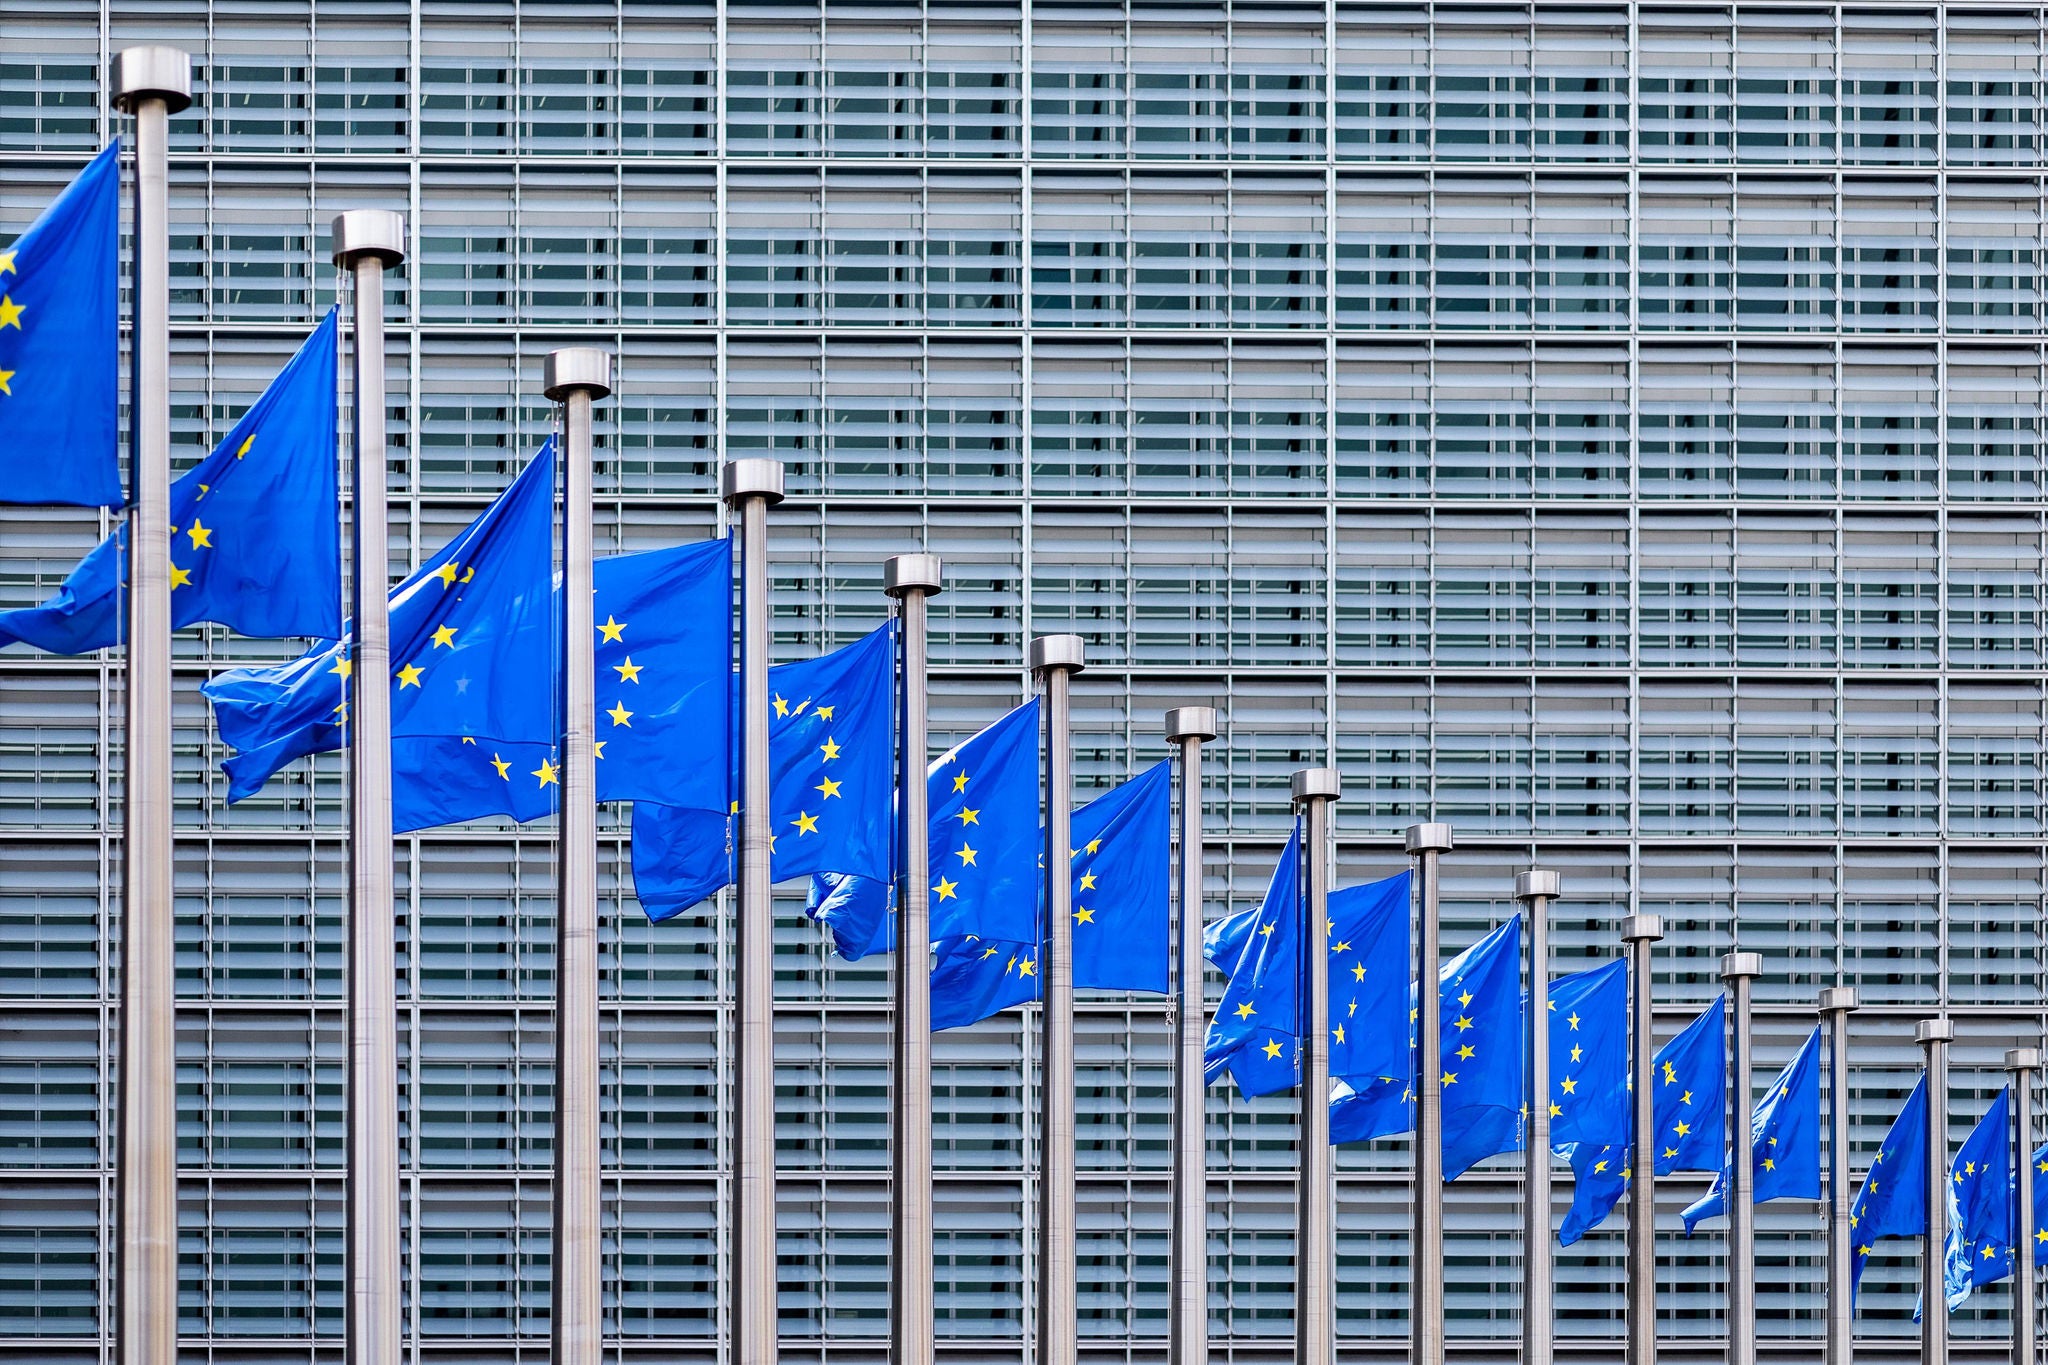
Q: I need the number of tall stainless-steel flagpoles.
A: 15